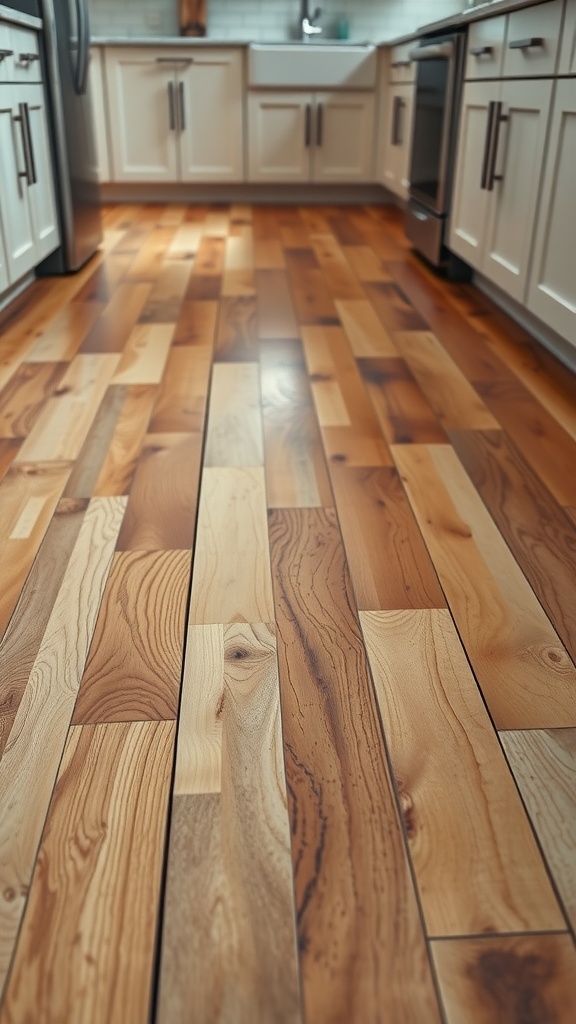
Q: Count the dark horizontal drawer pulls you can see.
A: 6